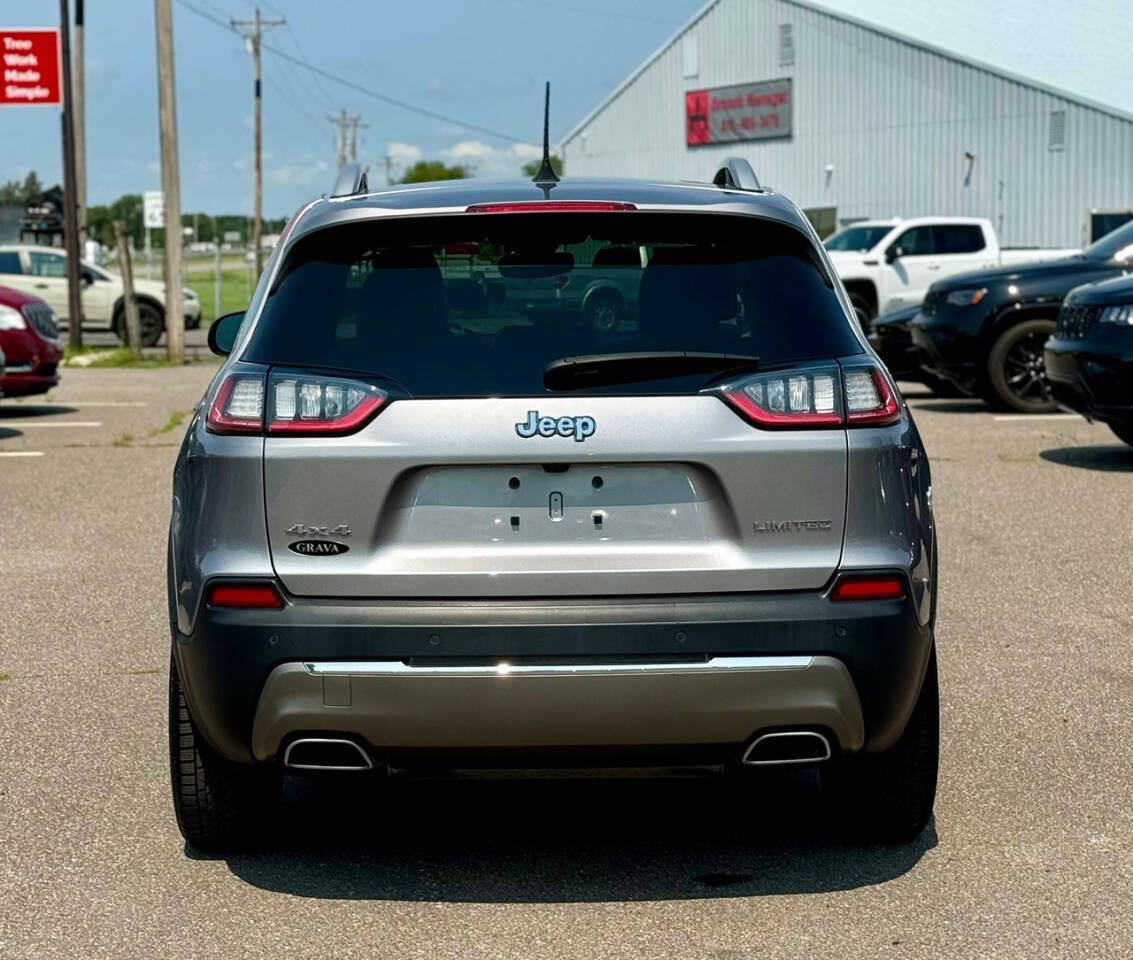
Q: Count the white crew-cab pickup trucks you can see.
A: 1